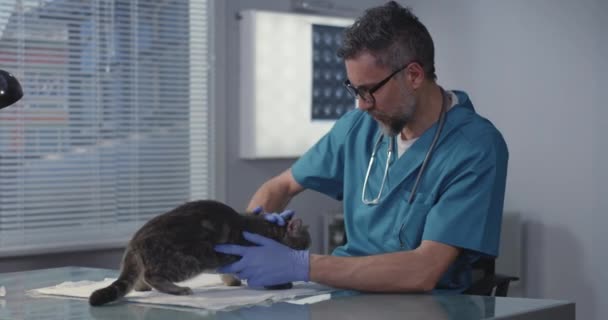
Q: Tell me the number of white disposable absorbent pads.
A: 1